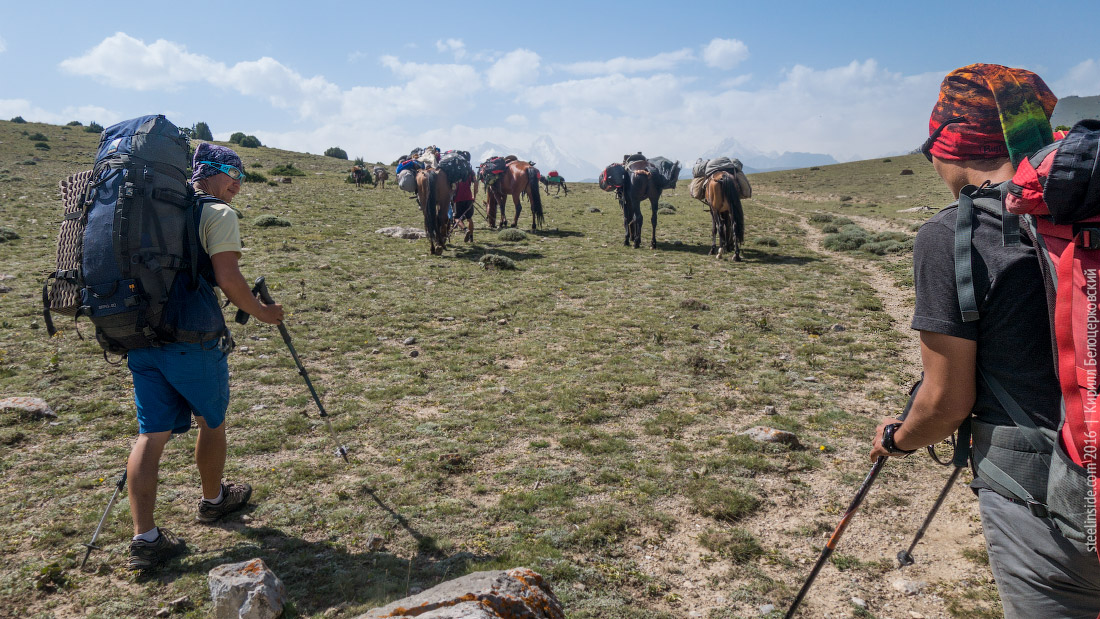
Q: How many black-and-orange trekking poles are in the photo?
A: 1